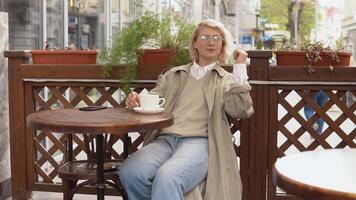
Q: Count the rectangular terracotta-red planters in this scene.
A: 3